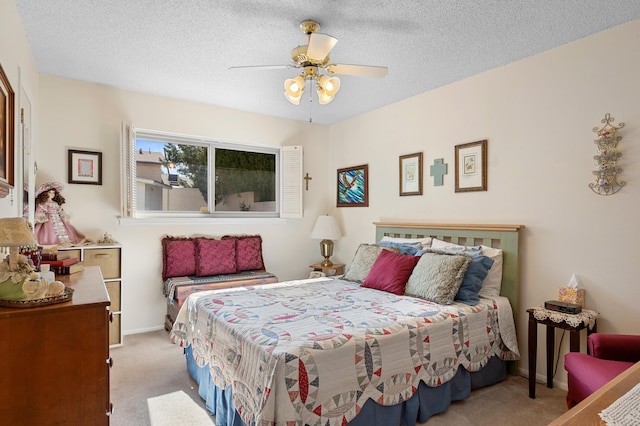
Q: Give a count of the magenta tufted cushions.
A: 3